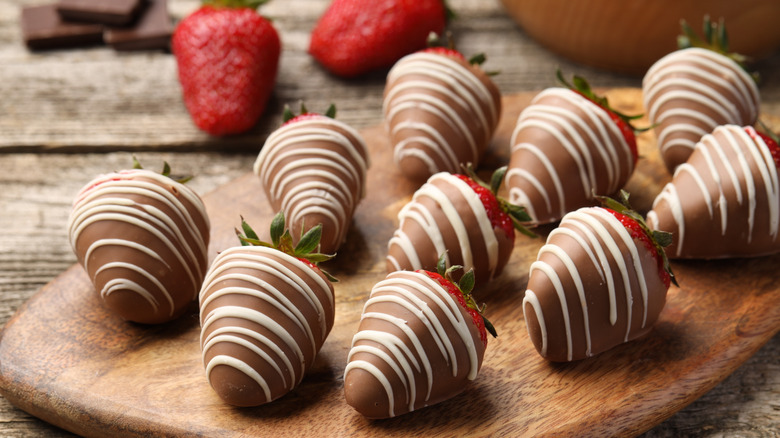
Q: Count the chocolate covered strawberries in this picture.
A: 10